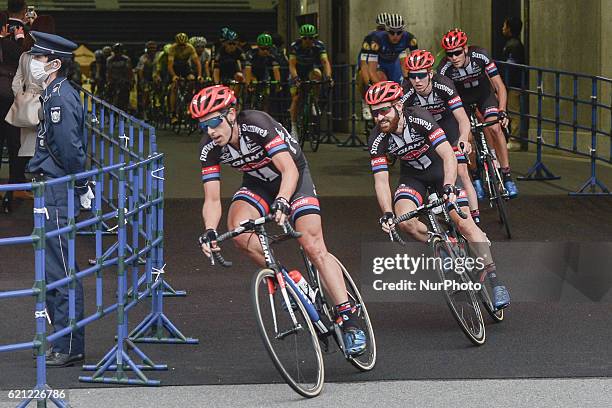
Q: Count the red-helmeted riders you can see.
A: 4